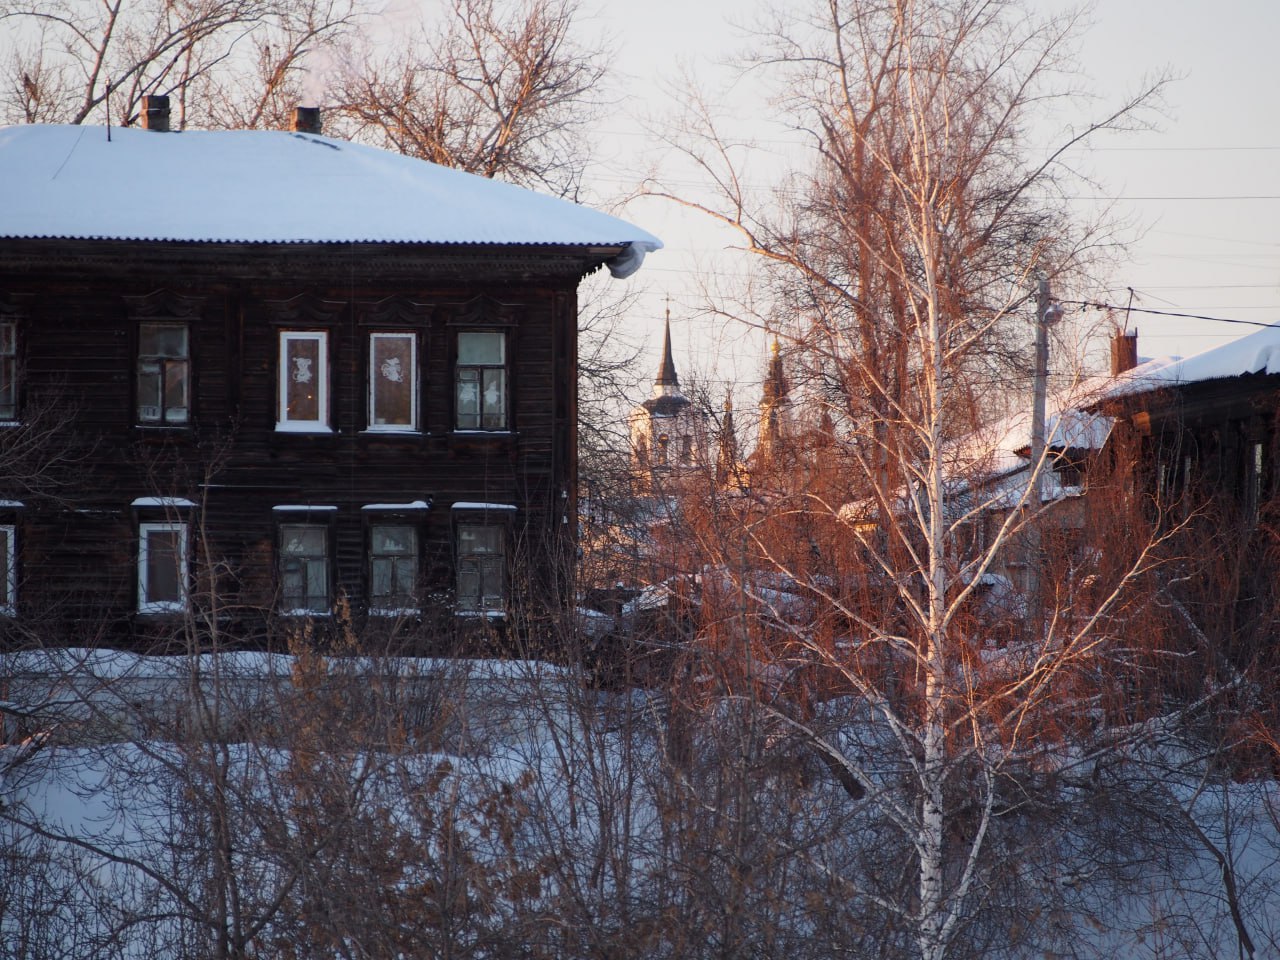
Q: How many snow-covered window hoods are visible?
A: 5